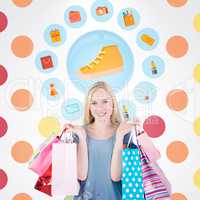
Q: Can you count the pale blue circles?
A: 12